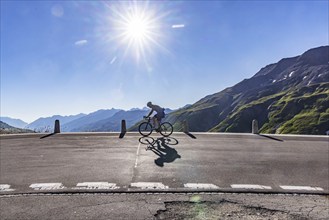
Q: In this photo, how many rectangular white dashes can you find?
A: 7